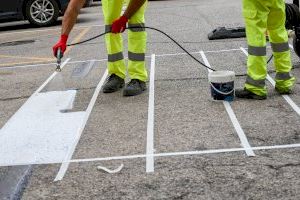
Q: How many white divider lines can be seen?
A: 5